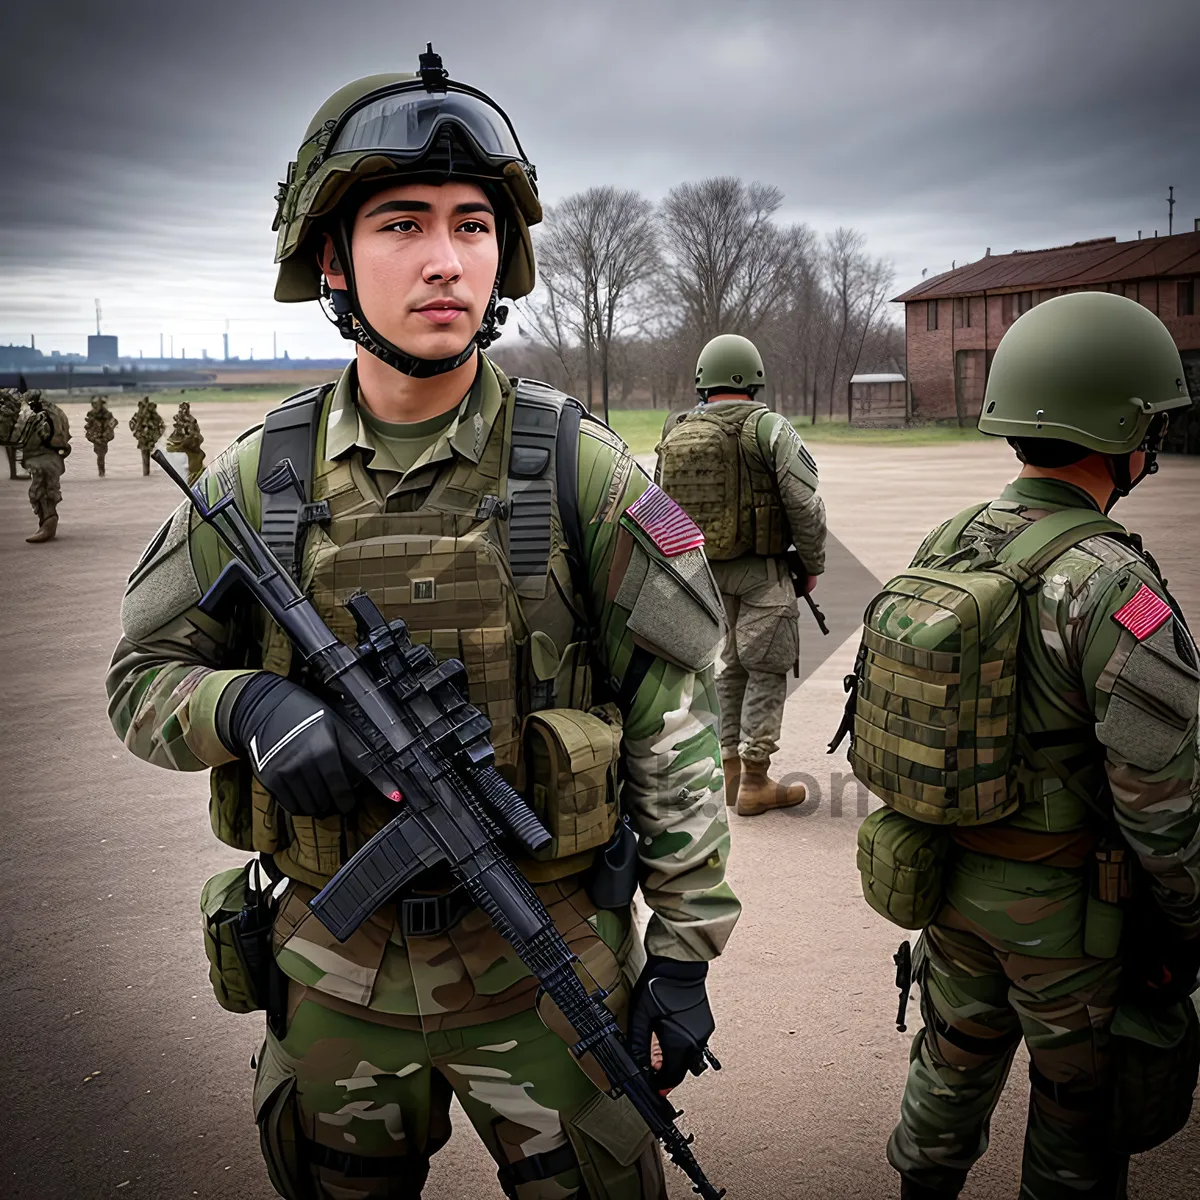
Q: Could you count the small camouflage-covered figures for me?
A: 5